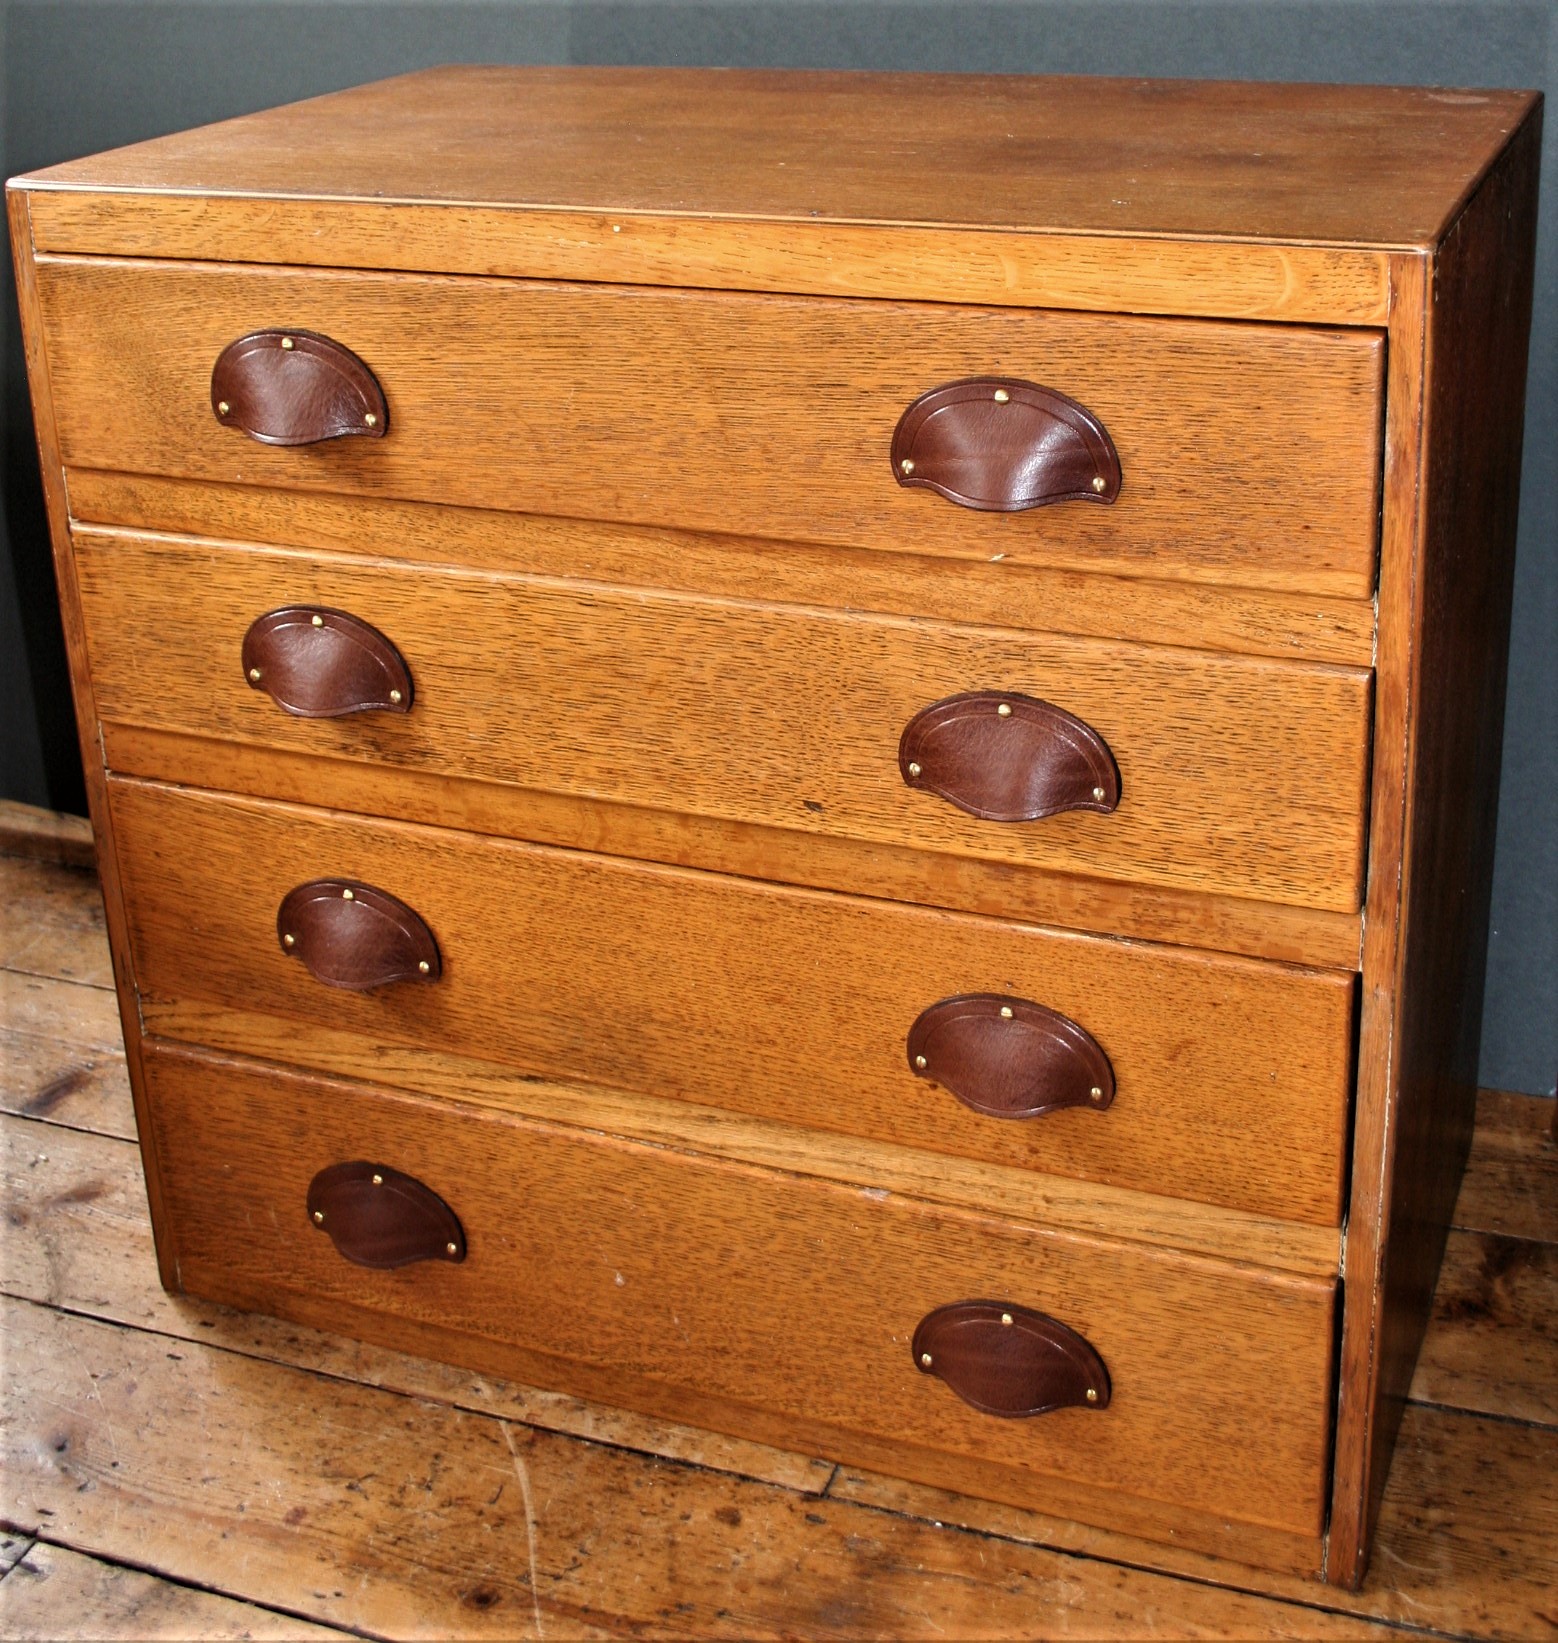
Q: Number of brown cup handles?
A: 8